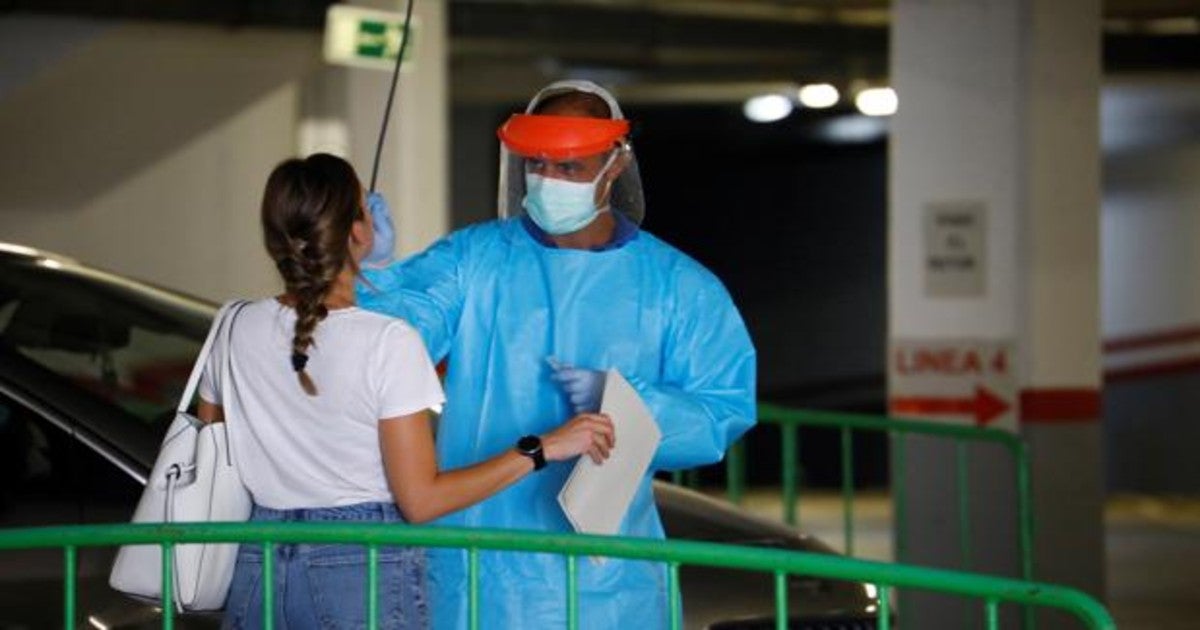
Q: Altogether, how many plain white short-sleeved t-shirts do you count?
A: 1